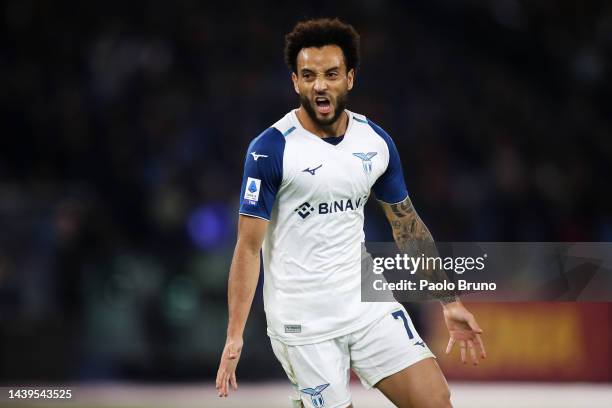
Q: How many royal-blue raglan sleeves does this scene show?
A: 2